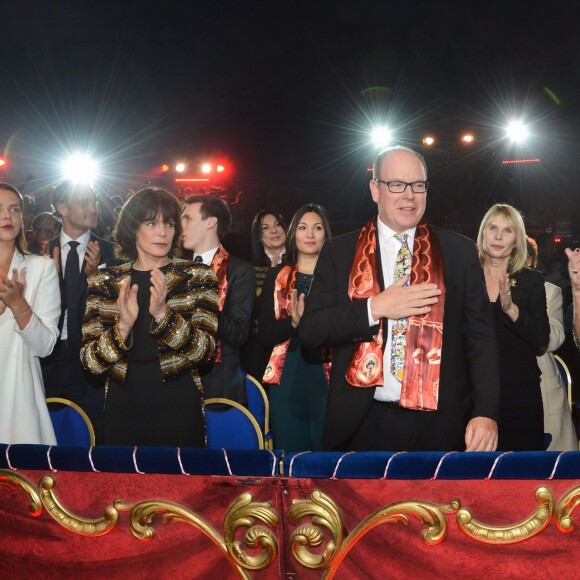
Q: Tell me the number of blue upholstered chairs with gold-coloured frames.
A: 4